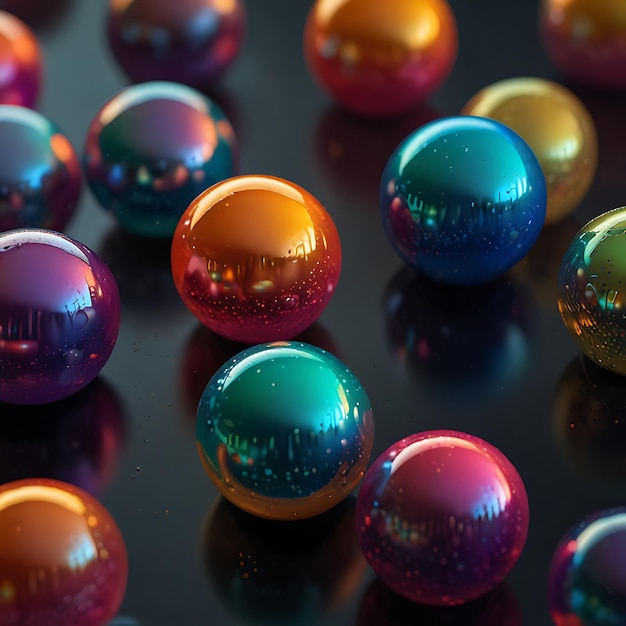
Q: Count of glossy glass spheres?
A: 15